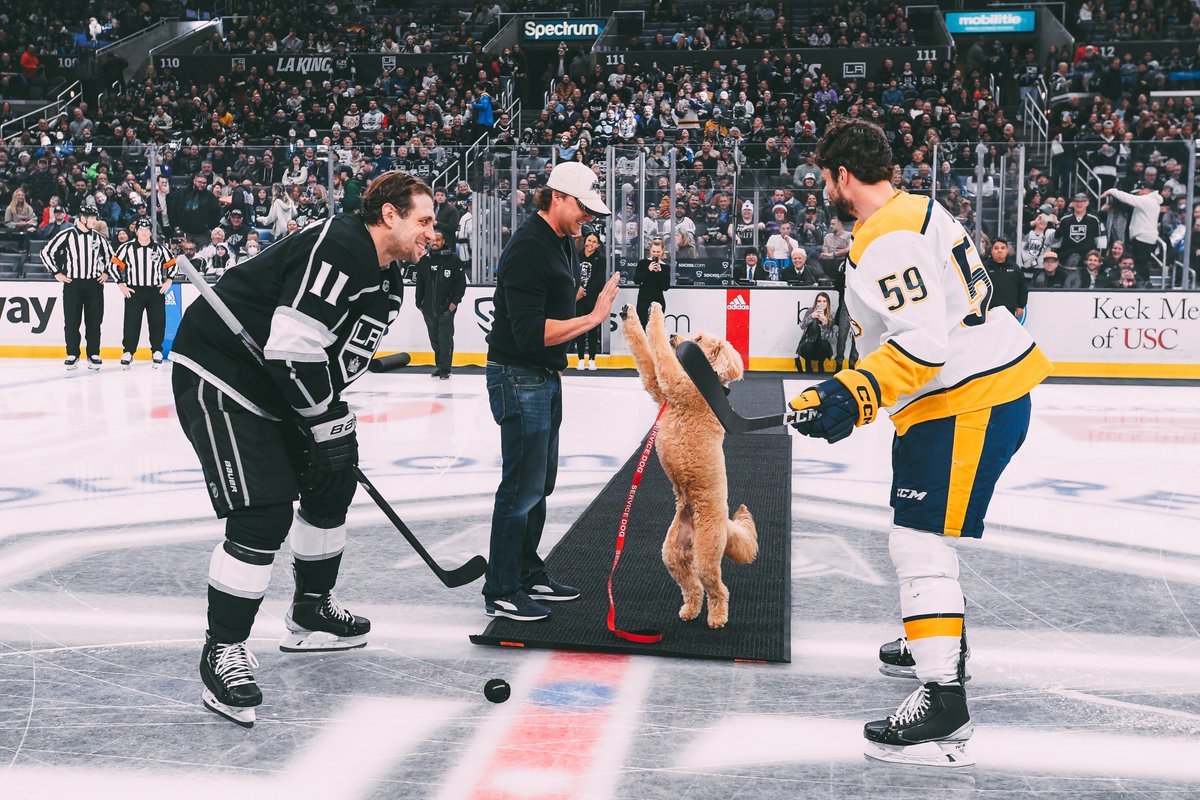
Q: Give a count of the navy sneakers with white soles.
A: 2